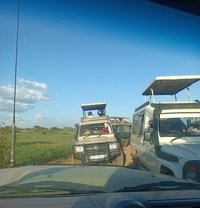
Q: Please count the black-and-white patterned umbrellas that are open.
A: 0